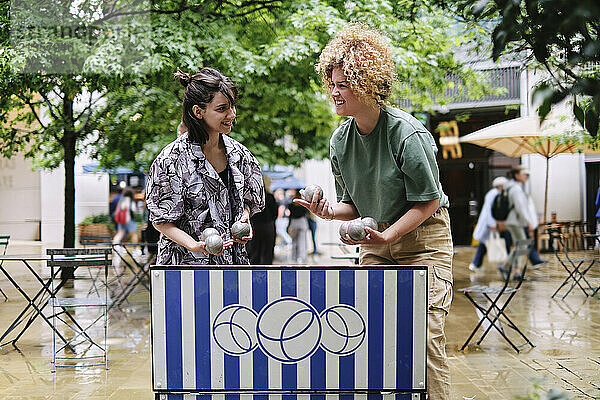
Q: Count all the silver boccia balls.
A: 7